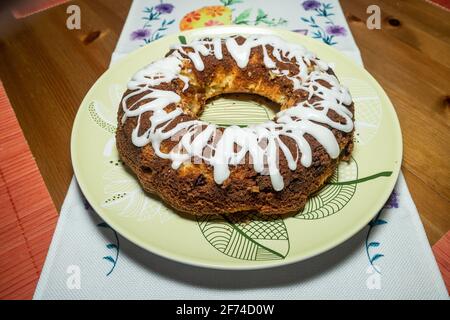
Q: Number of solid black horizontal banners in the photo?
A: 1